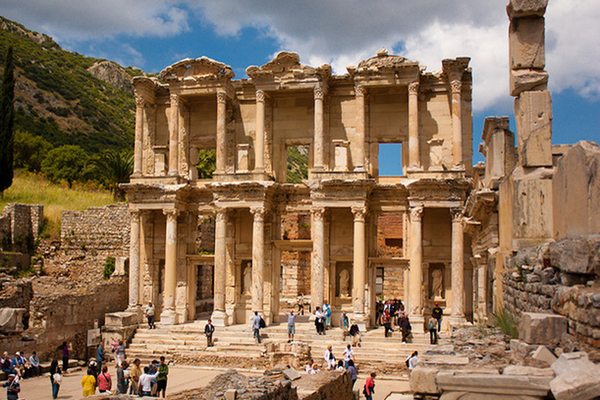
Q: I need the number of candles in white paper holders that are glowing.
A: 0